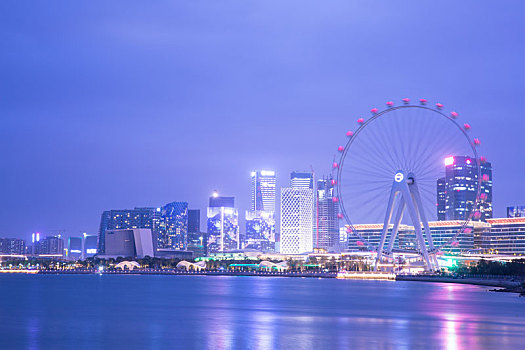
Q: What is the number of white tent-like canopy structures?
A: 3